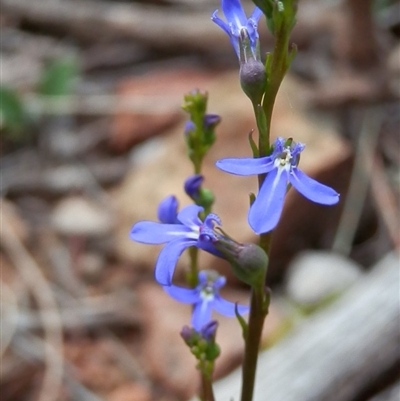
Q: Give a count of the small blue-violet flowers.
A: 4